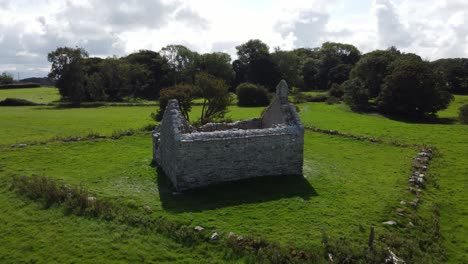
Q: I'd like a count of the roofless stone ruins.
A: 1